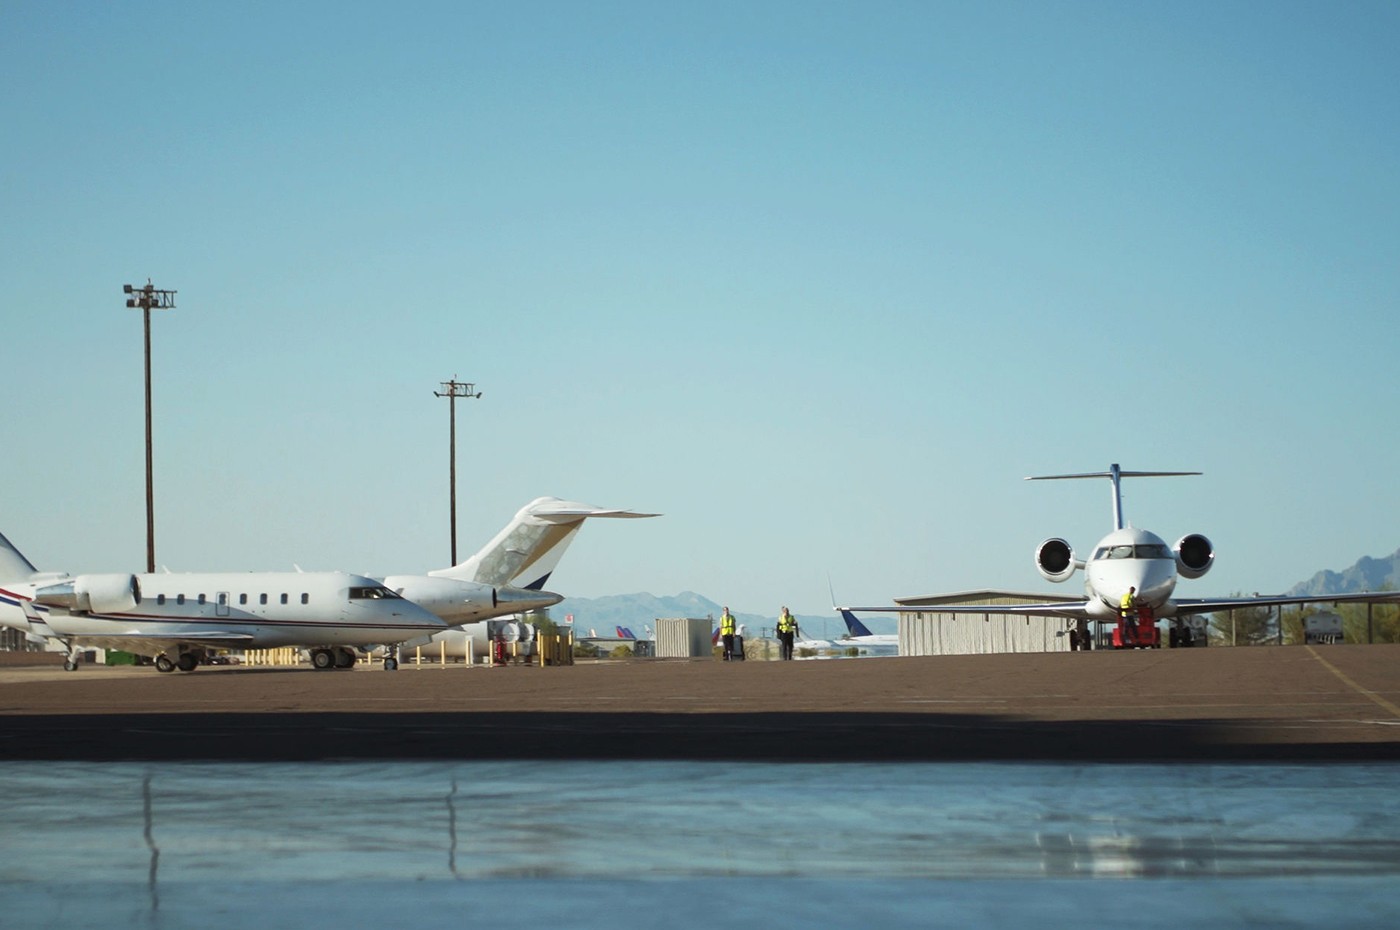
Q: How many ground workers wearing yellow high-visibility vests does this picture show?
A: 3